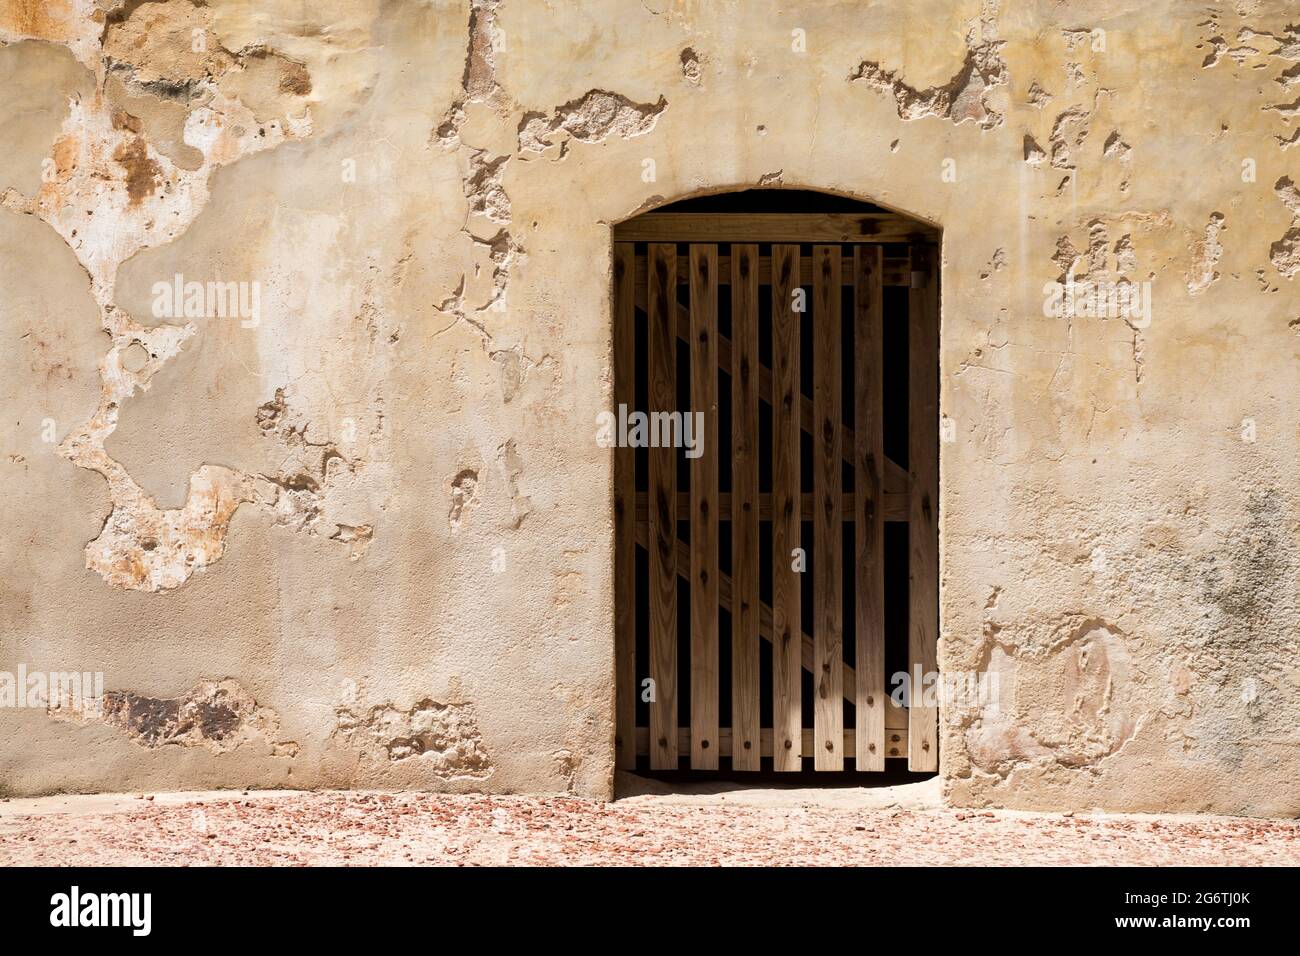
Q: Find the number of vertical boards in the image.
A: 8